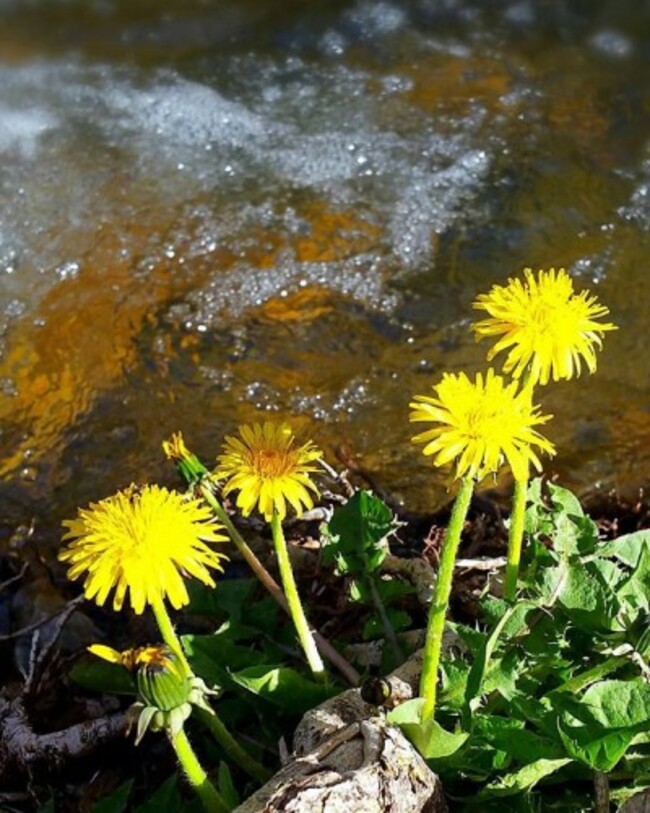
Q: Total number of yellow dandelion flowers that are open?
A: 4